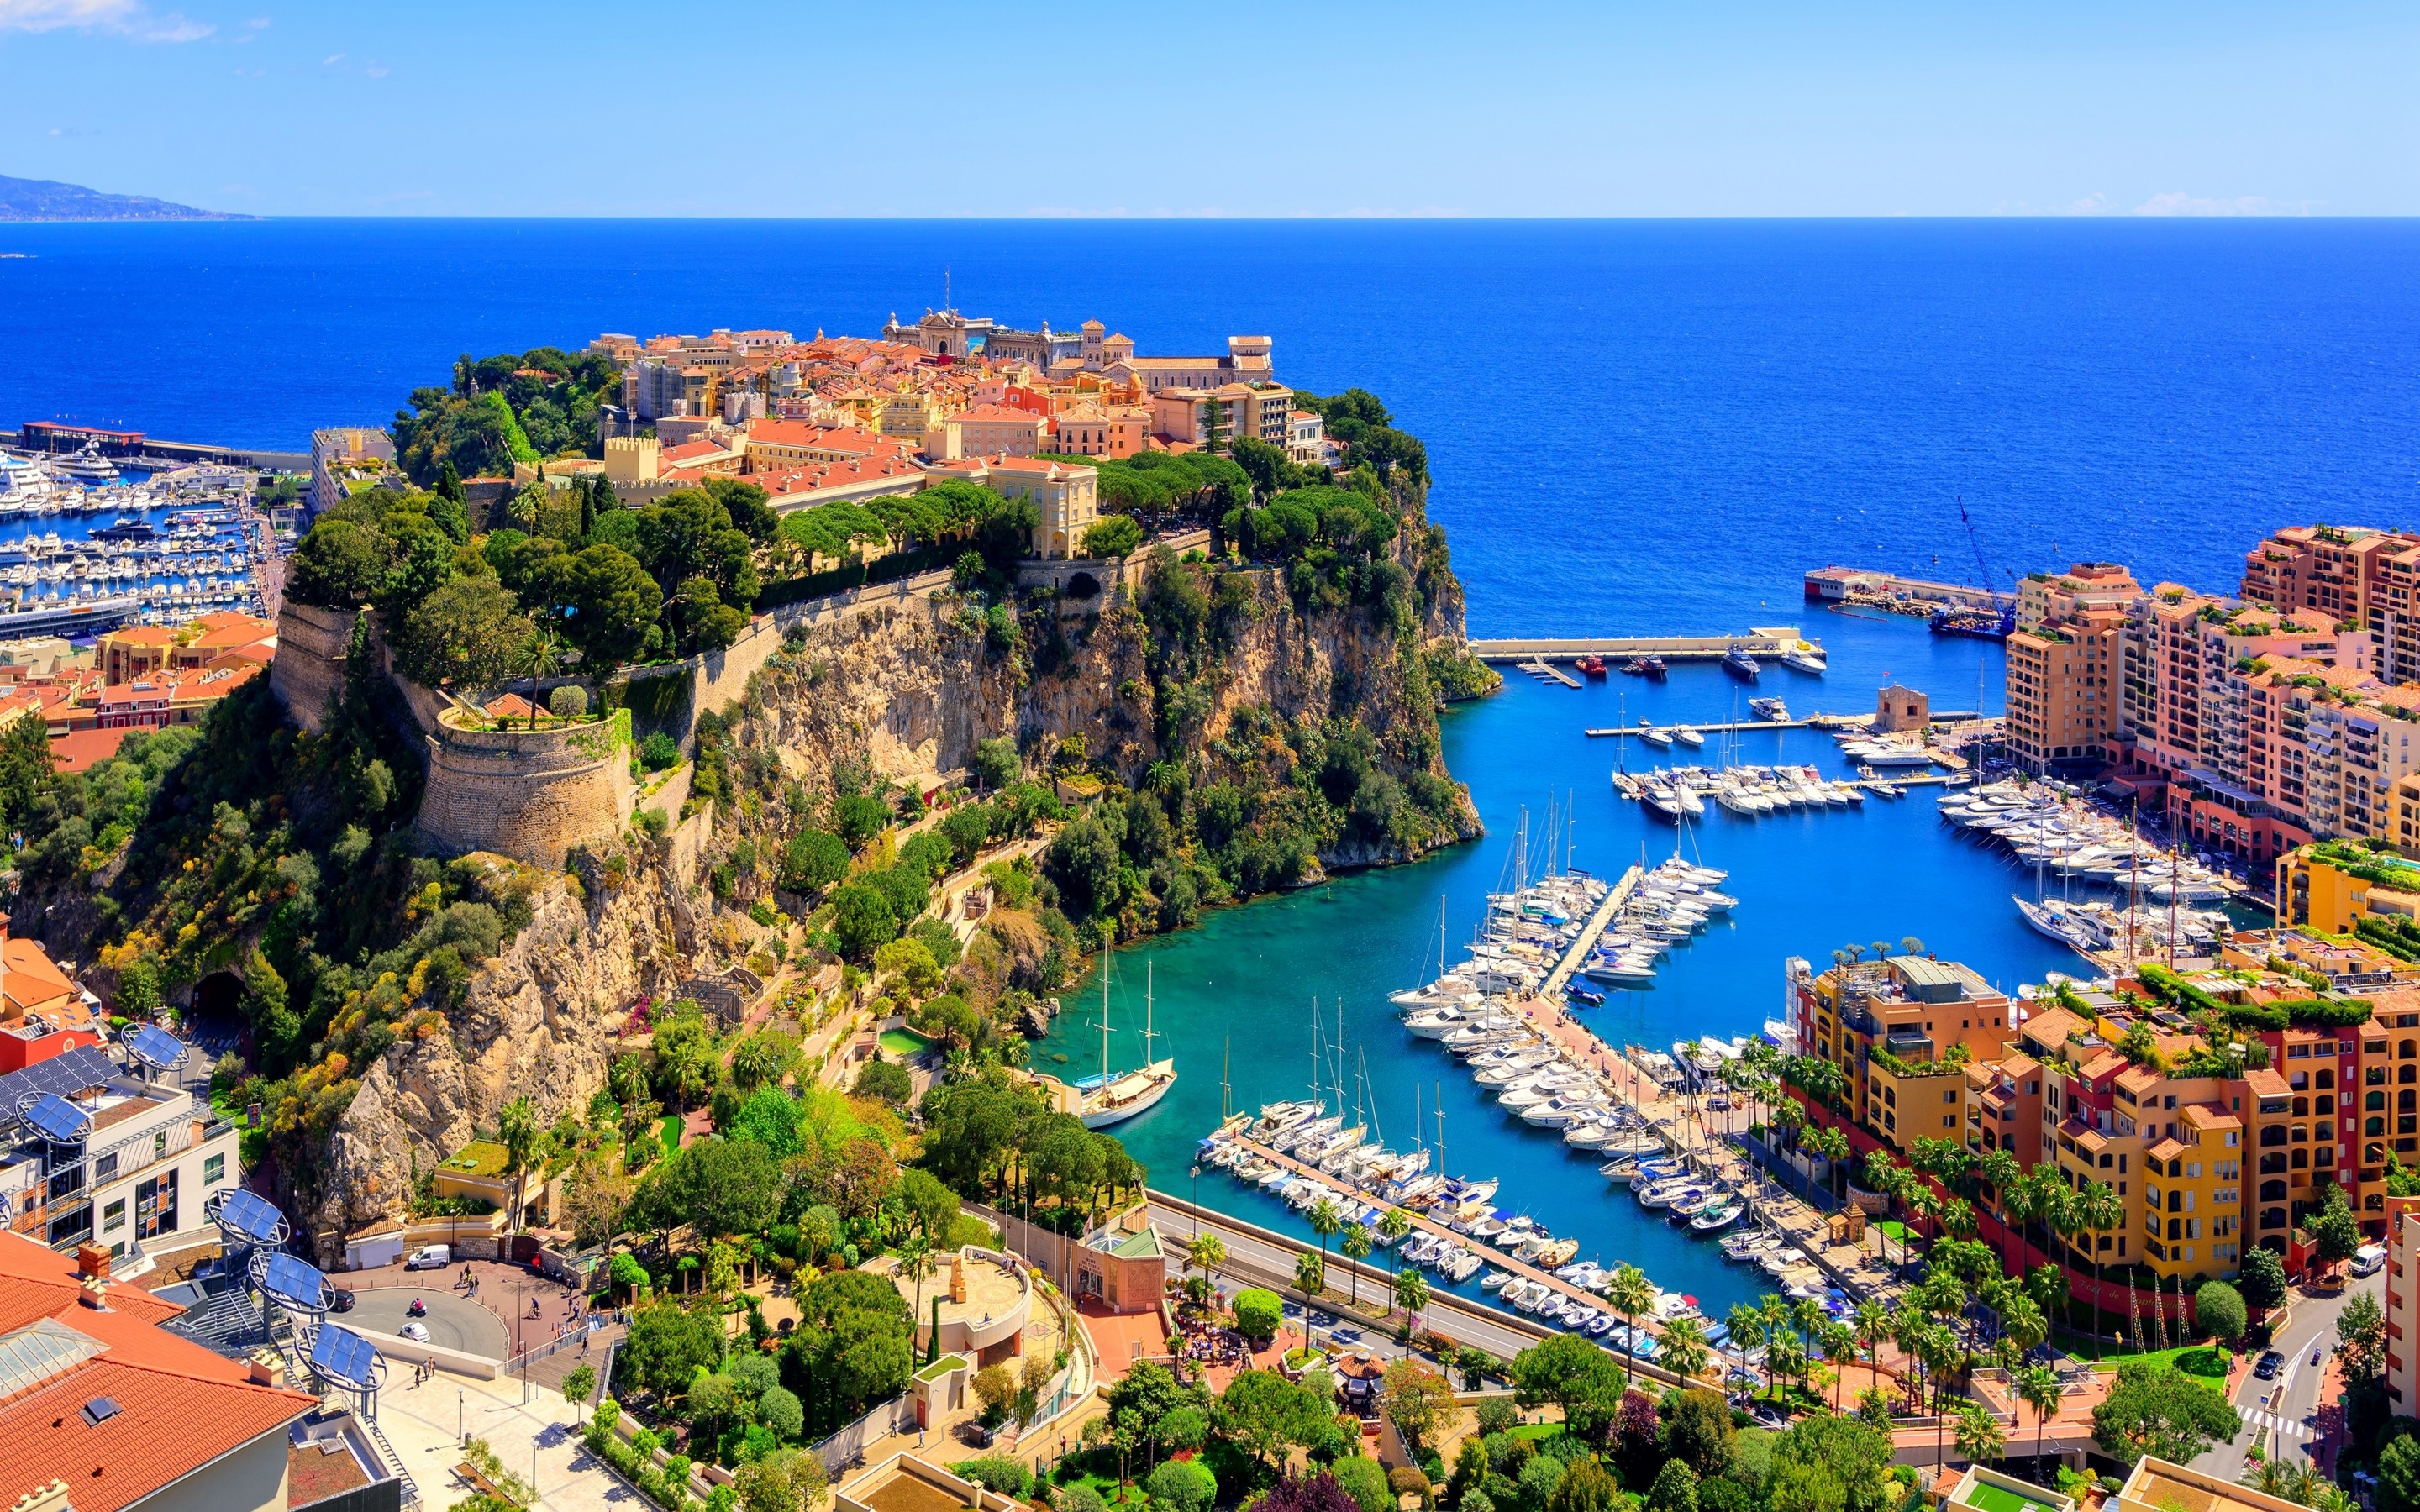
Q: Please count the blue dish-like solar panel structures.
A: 5